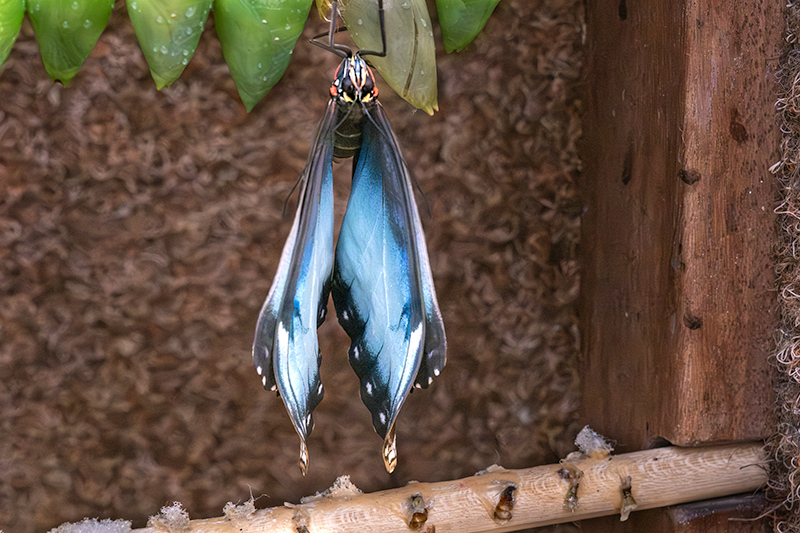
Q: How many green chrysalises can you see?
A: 5